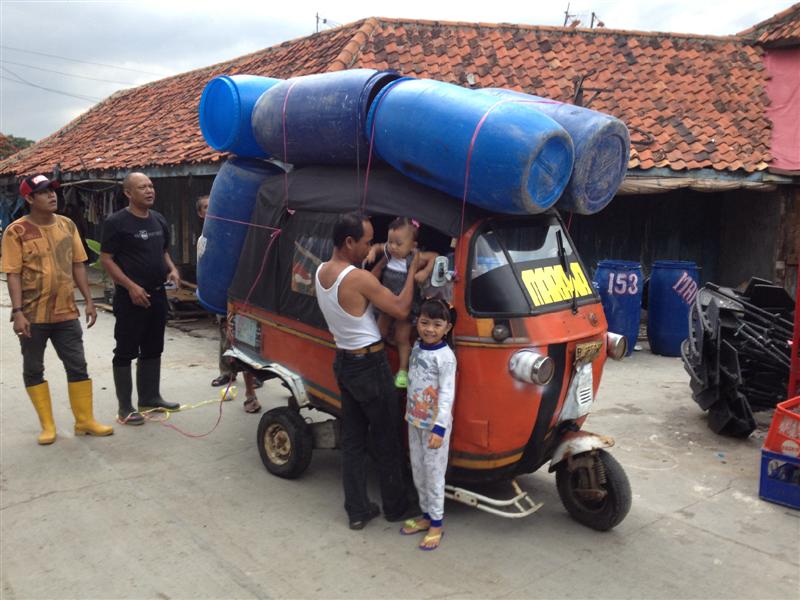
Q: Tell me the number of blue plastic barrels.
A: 7